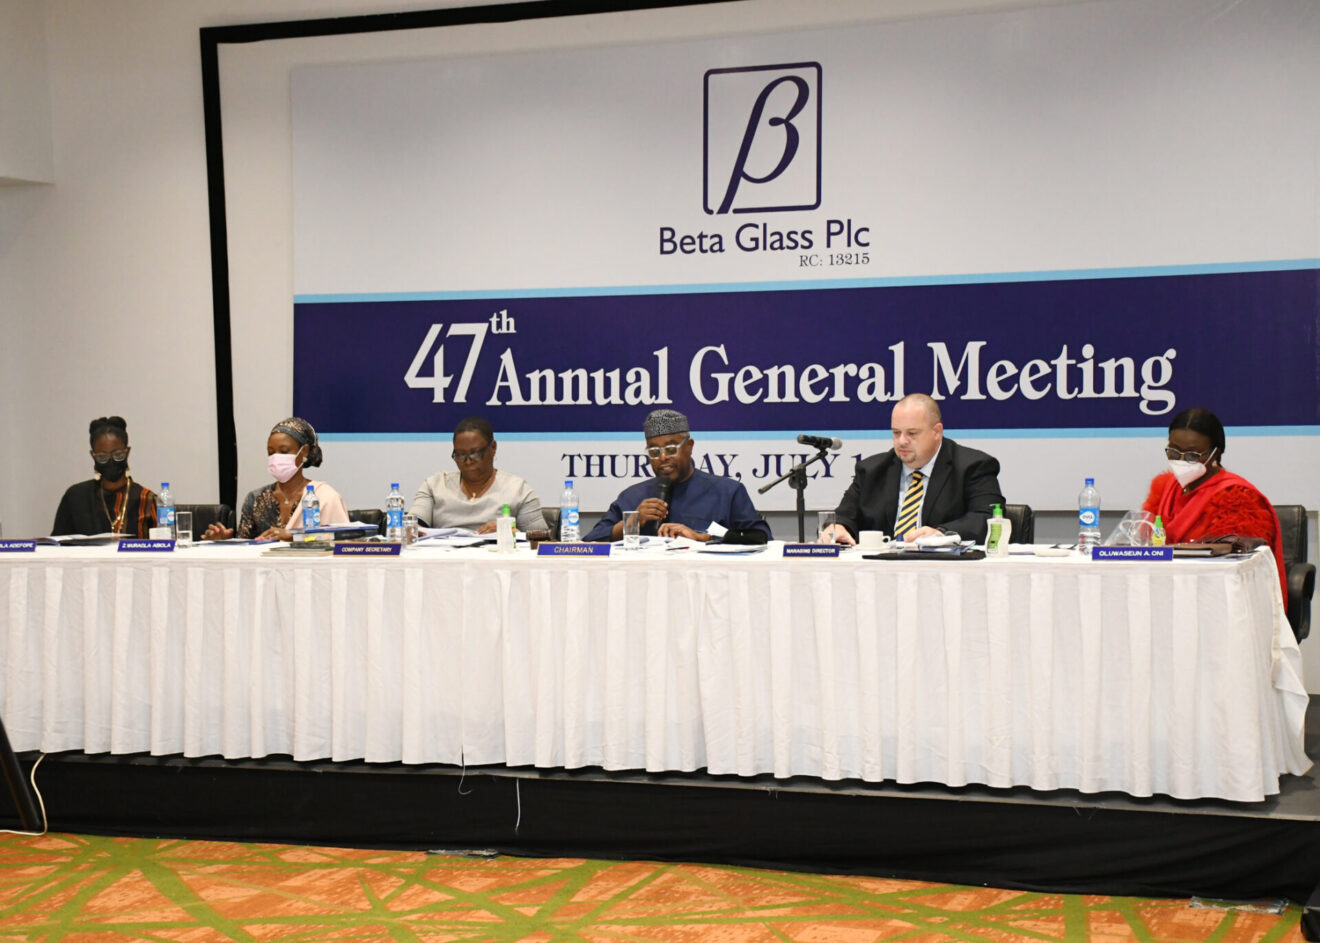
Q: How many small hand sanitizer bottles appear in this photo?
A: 3